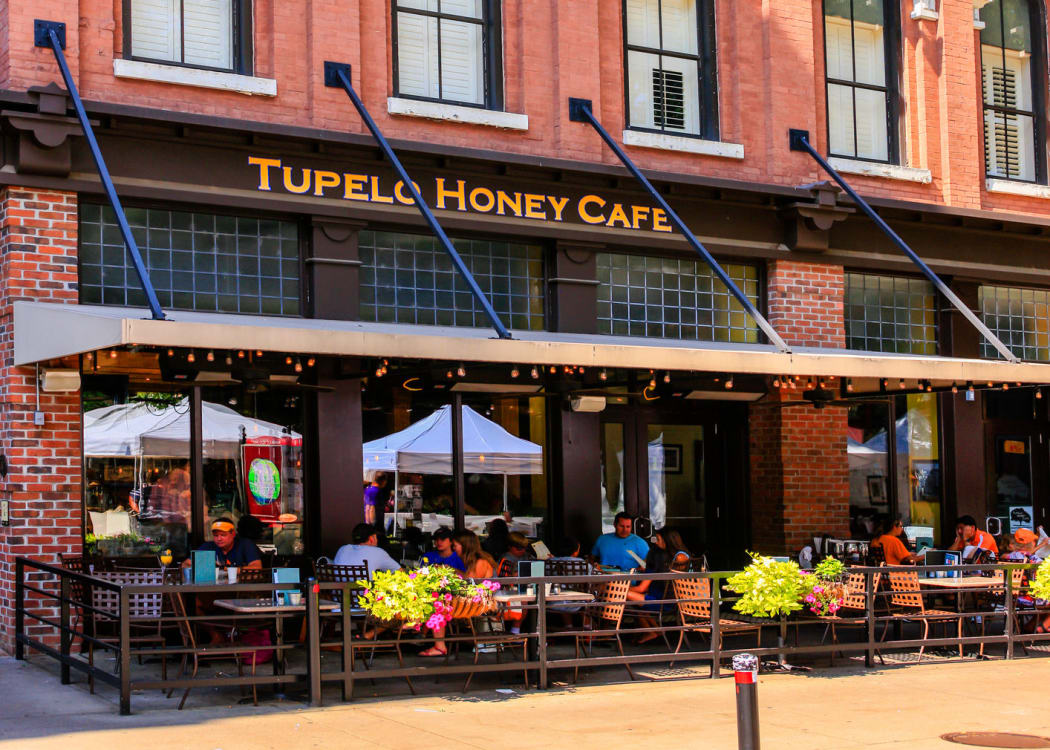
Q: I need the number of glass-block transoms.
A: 5